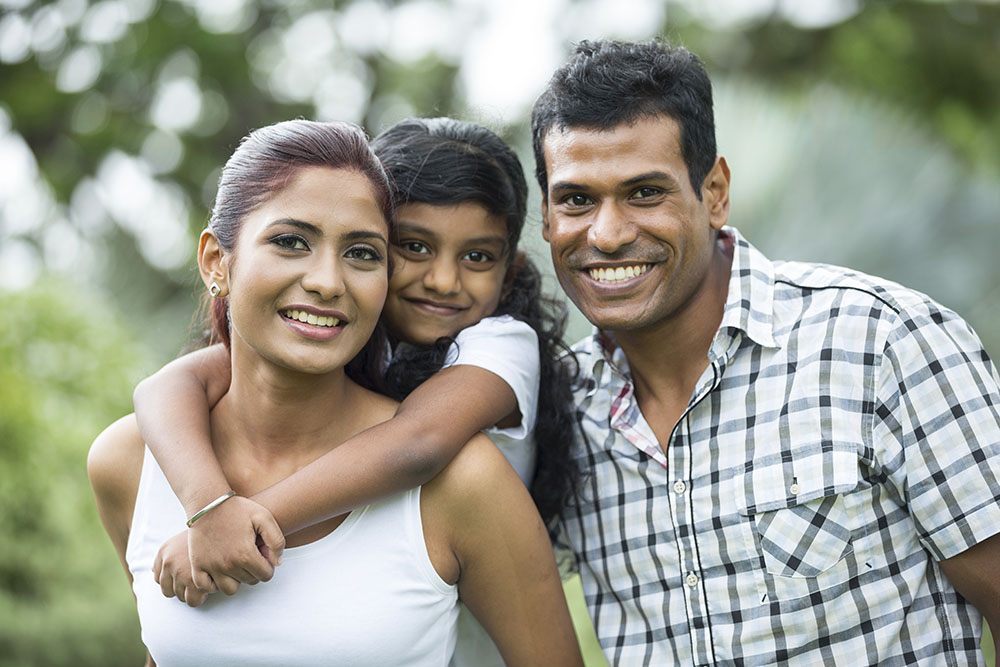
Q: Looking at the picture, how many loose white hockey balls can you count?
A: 0